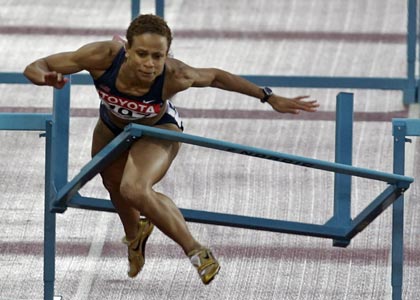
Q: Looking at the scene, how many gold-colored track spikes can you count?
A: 2